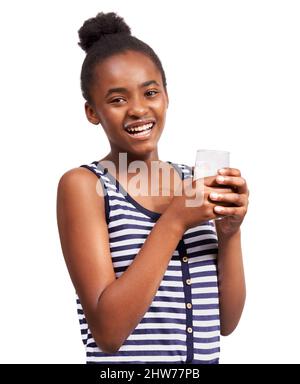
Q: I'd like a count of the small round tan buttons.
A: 4